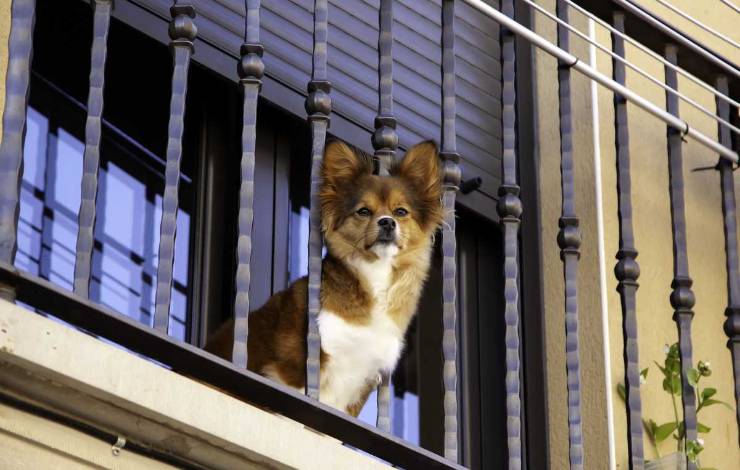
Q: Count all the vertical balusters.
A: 12